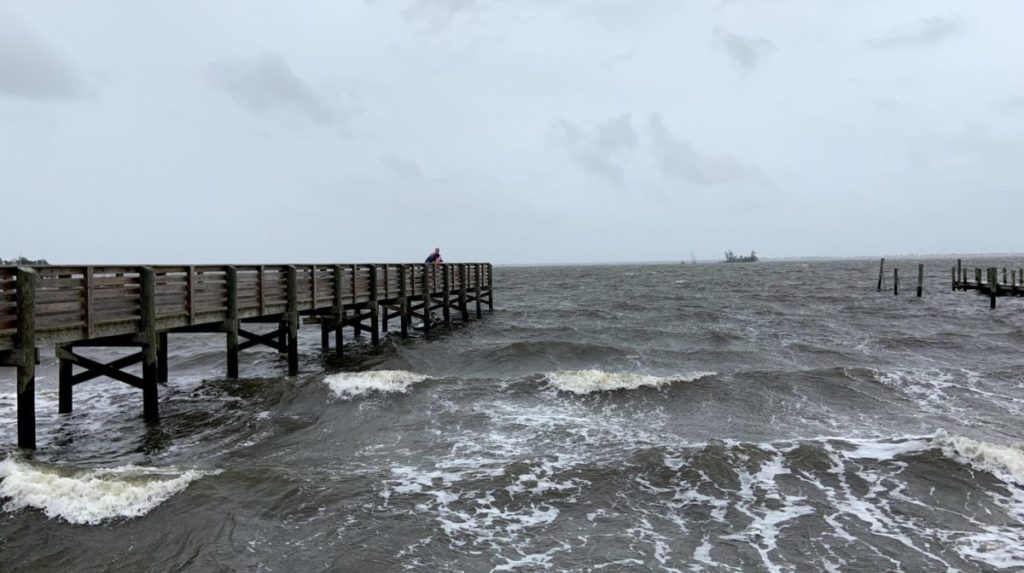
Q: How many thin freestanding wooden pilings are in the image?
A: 3